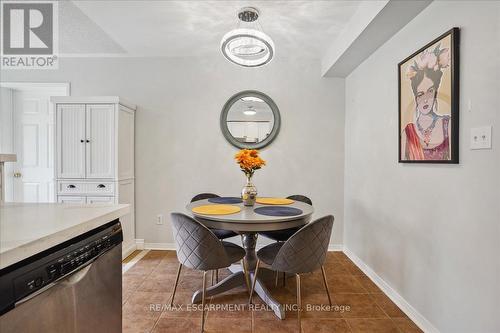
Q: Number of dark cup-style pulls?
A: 2